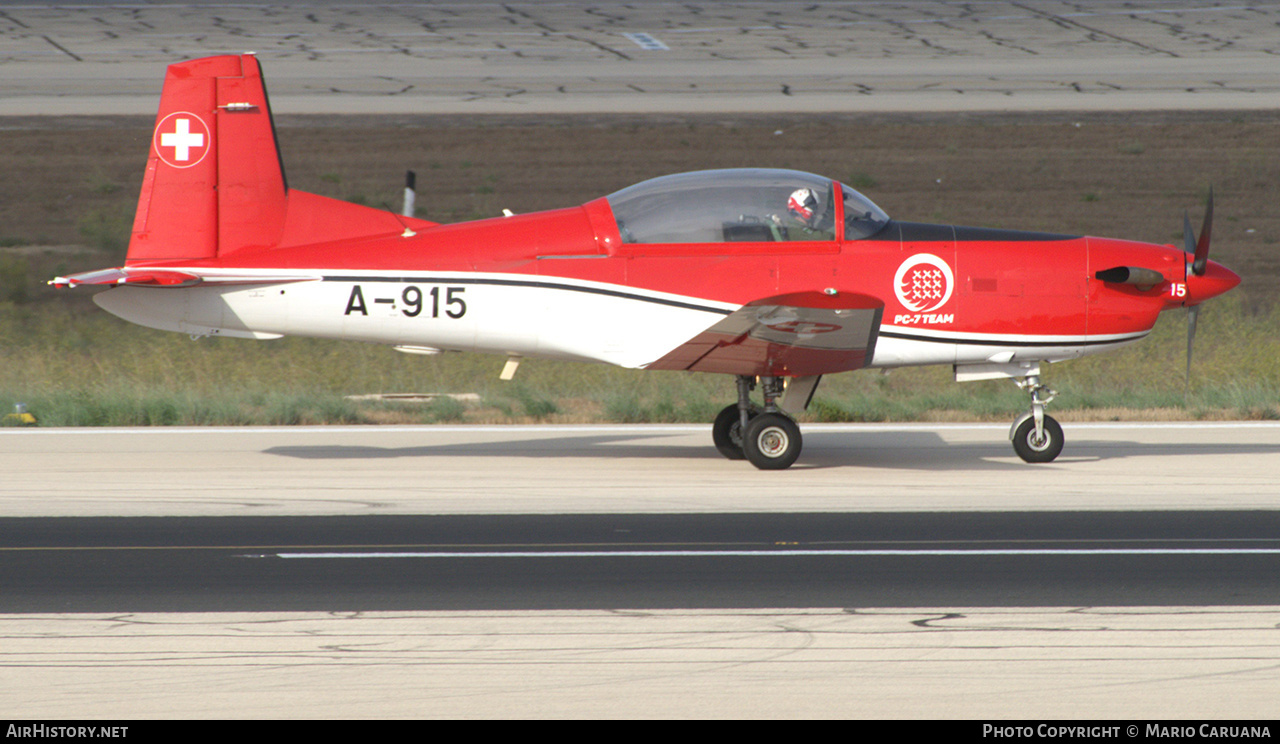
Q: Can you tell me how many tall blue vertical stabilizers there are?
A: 0